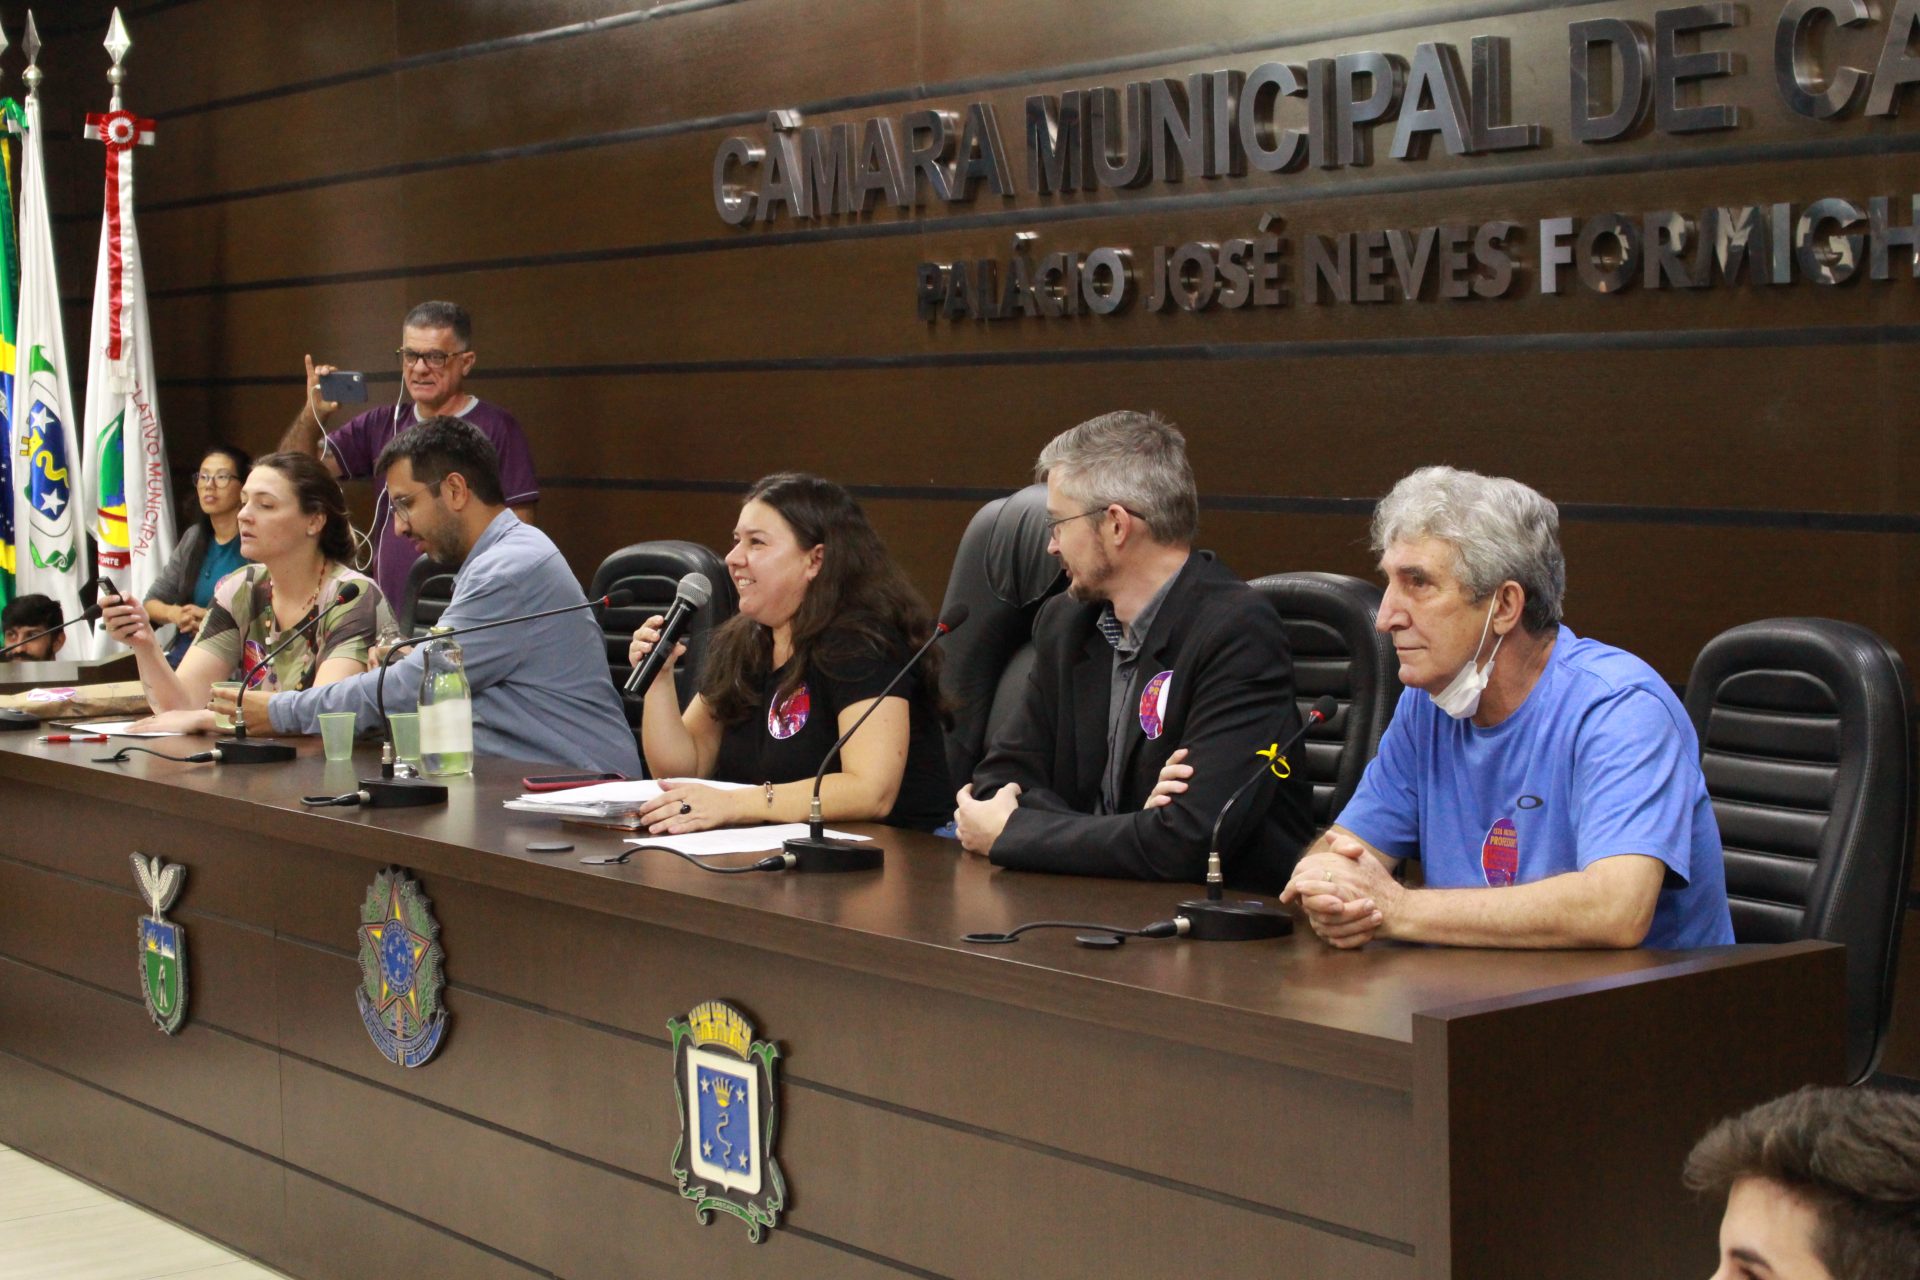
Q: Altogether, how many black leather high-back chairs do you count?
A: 5